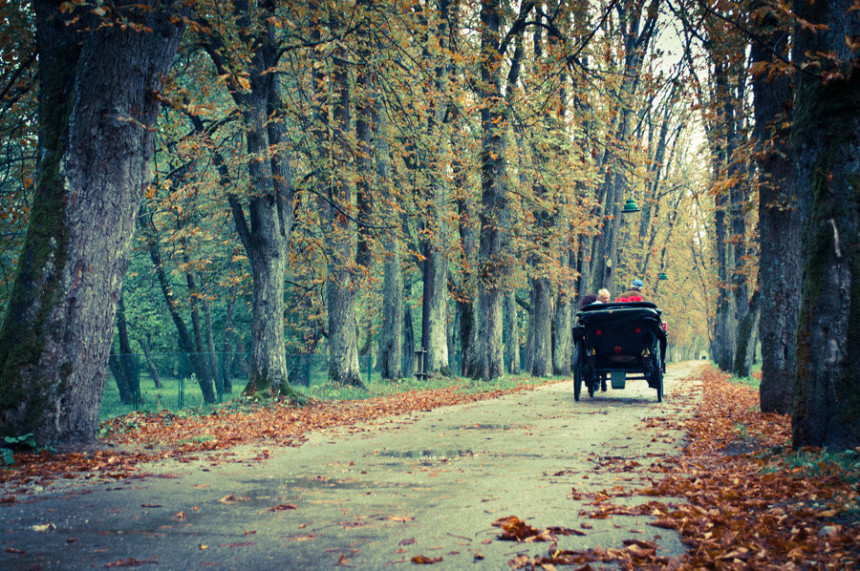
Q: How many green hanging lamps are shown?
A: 2